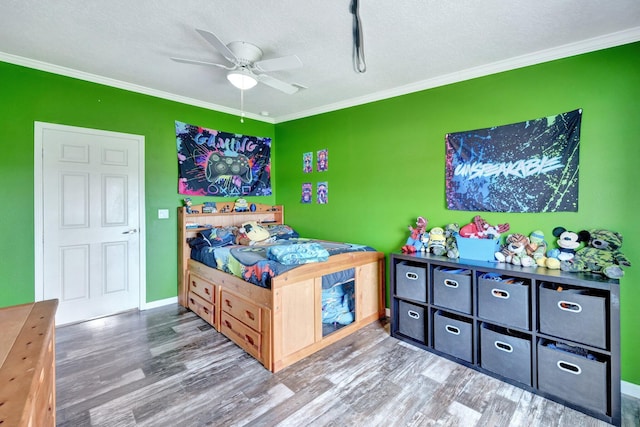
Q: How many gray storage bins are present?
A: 8